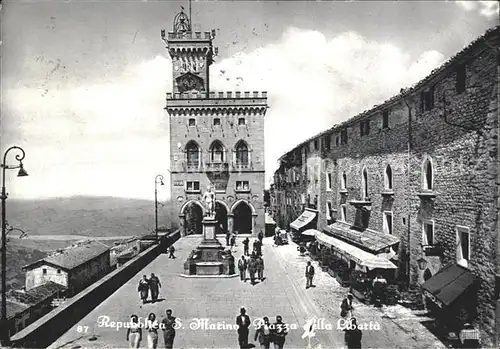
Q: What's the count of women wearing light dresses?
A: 2